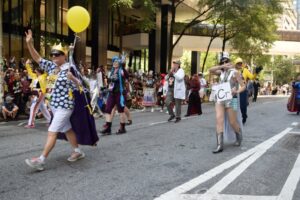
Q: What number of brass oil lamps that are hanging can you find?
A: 0